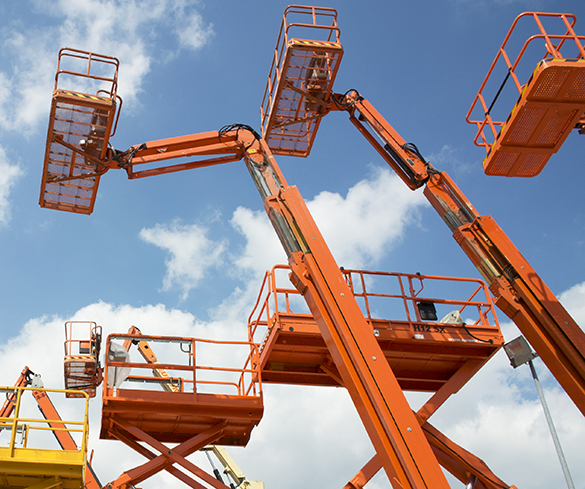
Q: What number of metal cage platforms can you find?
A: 7